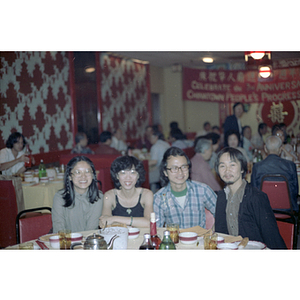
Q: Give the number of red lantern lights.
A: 2